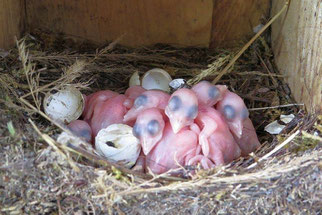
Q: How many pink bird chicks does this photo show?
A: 6